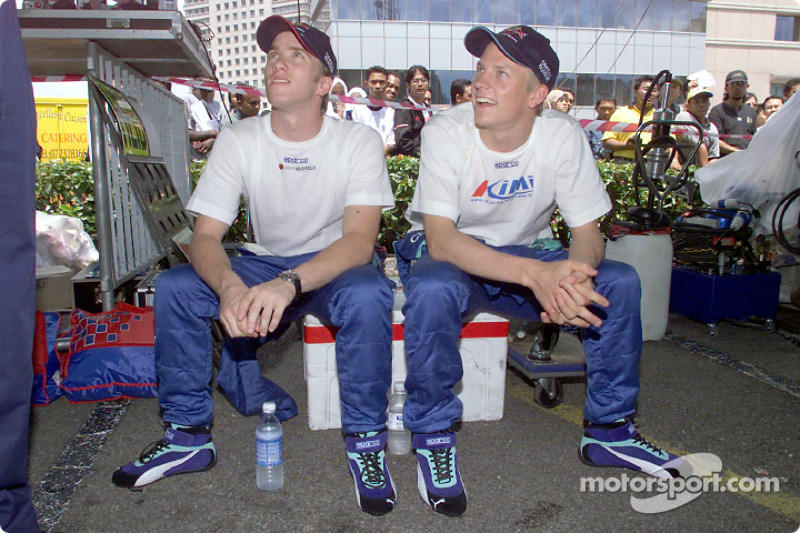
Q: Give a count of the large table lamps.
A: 0